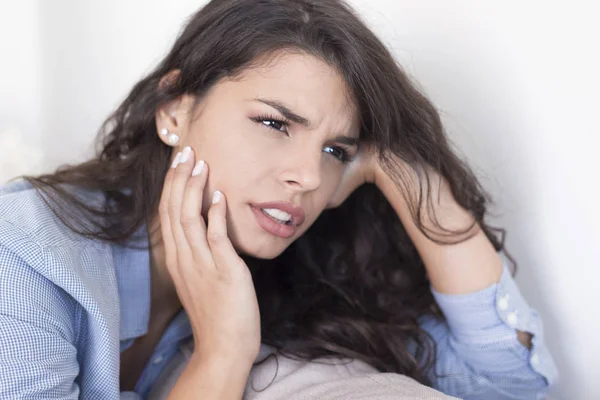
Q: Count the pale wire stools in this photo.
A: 0